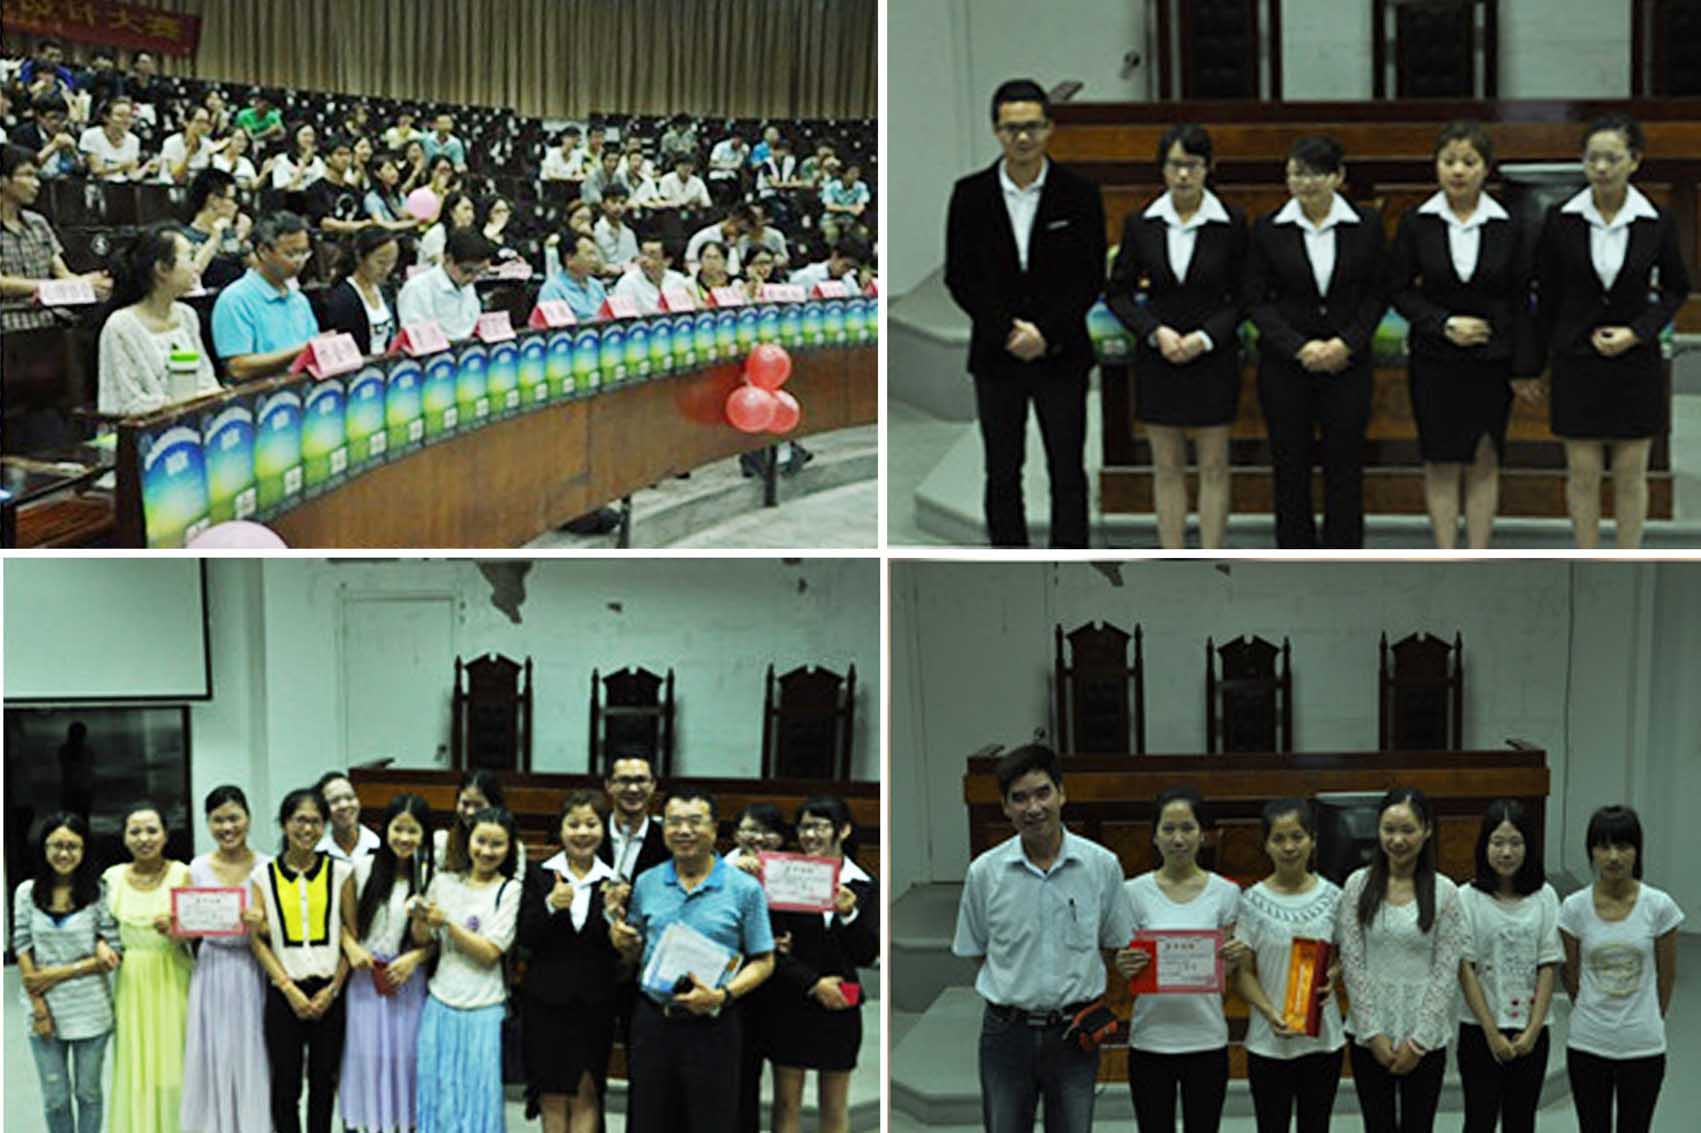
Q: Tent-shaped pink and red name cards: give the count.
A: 11